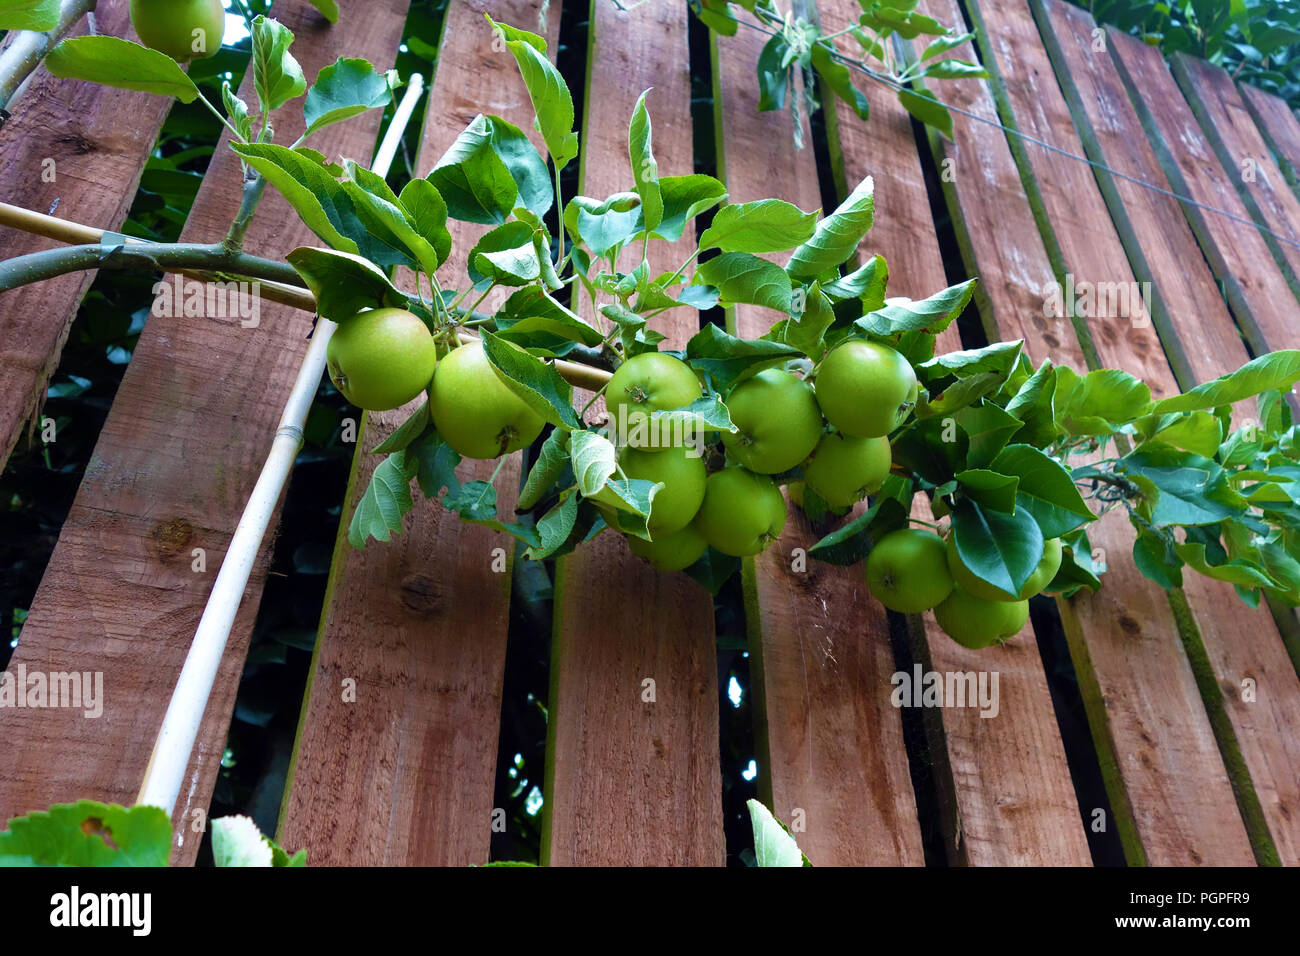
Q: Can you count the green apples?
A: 13